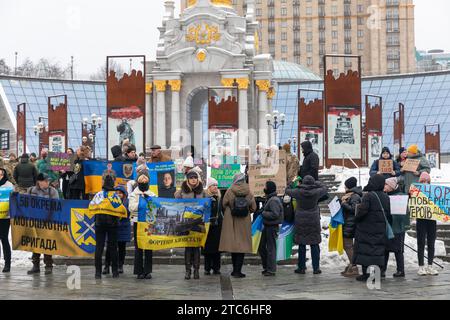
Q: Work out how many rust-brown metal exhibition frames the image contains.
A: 12